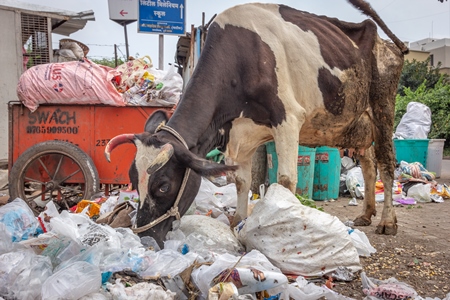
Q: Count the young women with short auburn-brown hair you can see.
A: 0